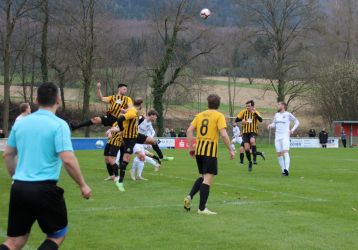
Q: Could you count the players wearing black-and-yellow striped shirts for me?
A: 5